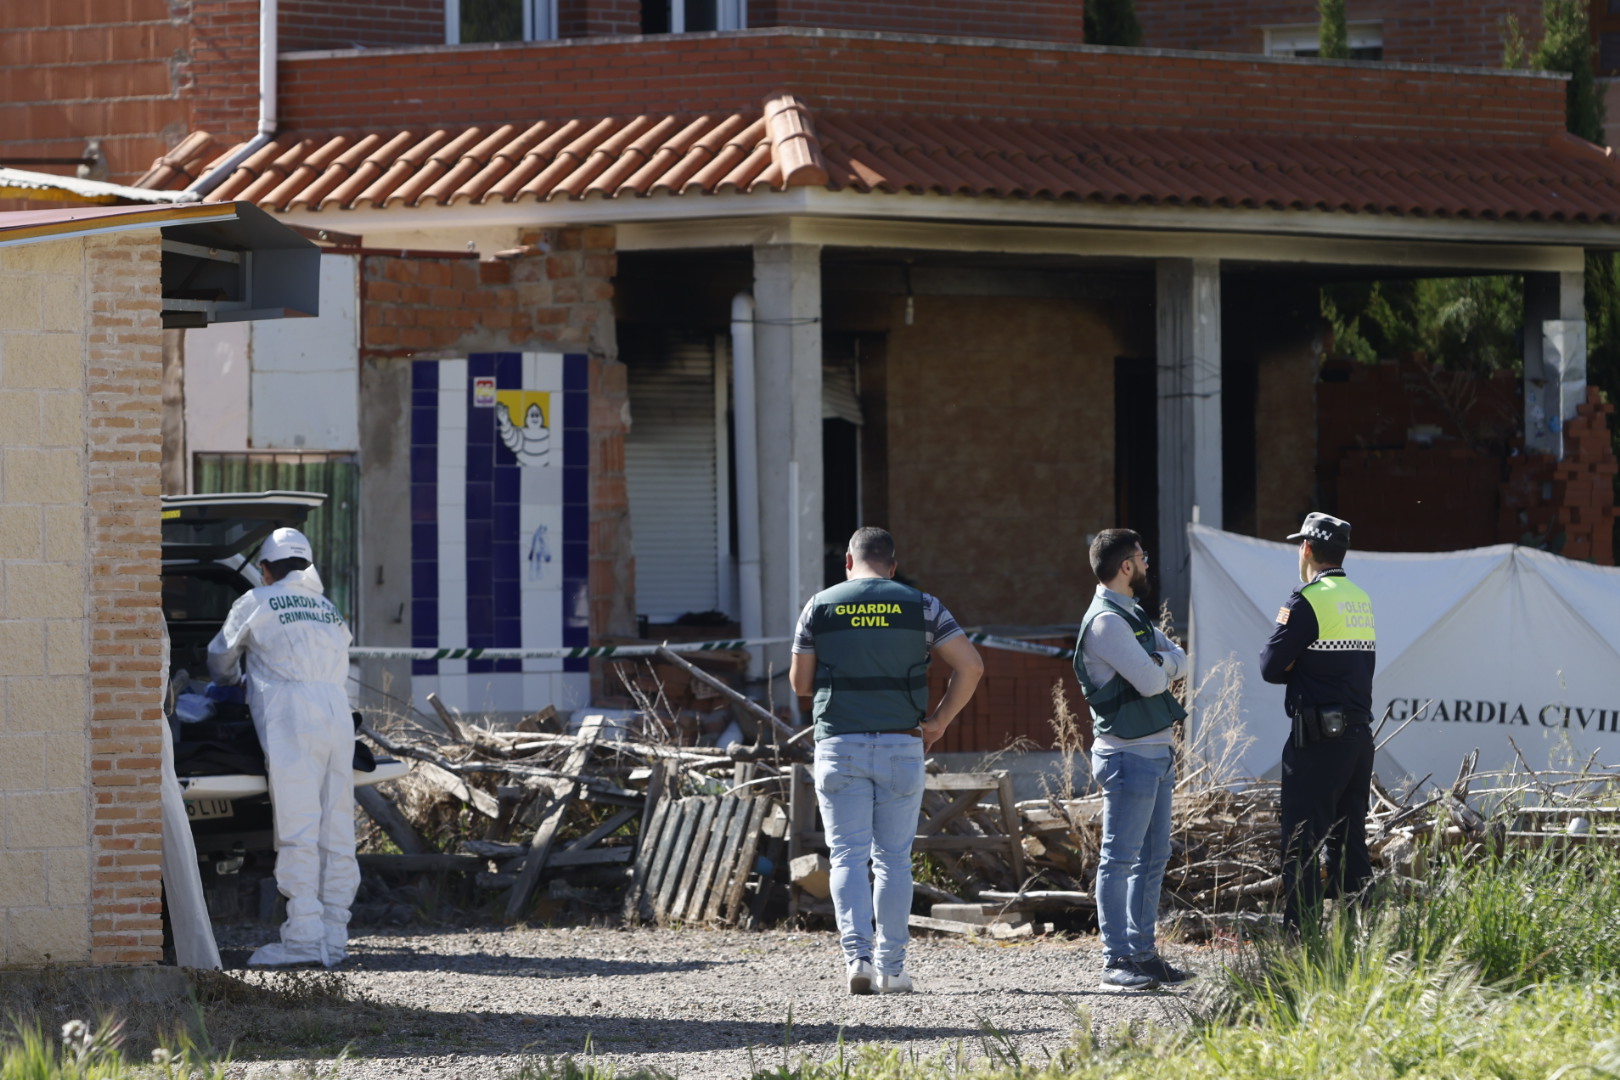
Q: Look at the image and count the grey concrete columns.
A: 3